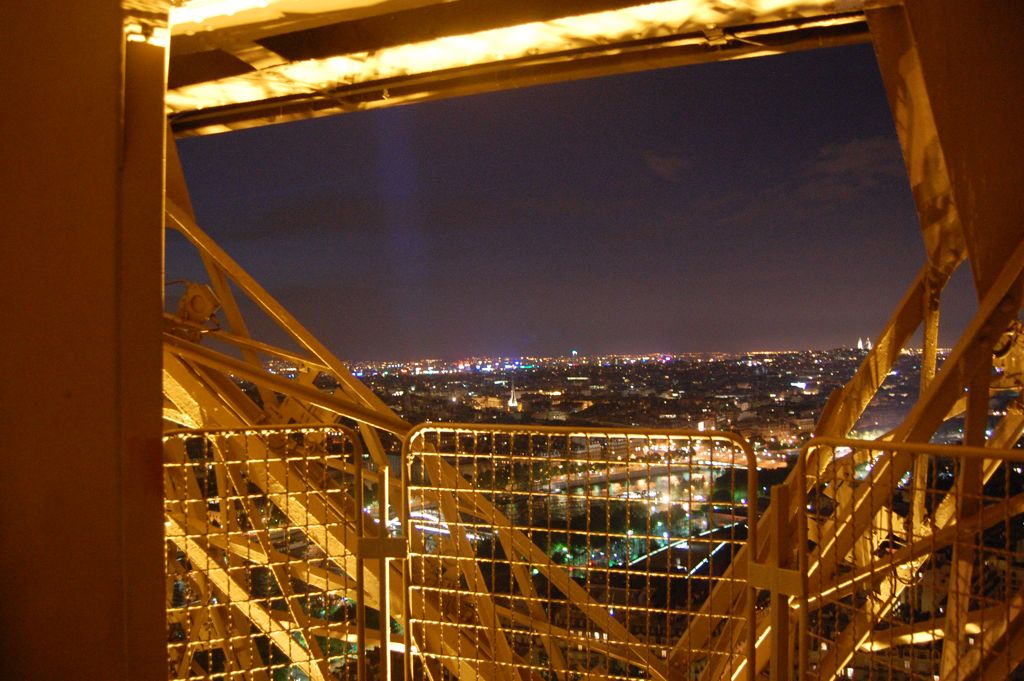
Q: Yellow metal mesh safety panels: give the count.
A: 3